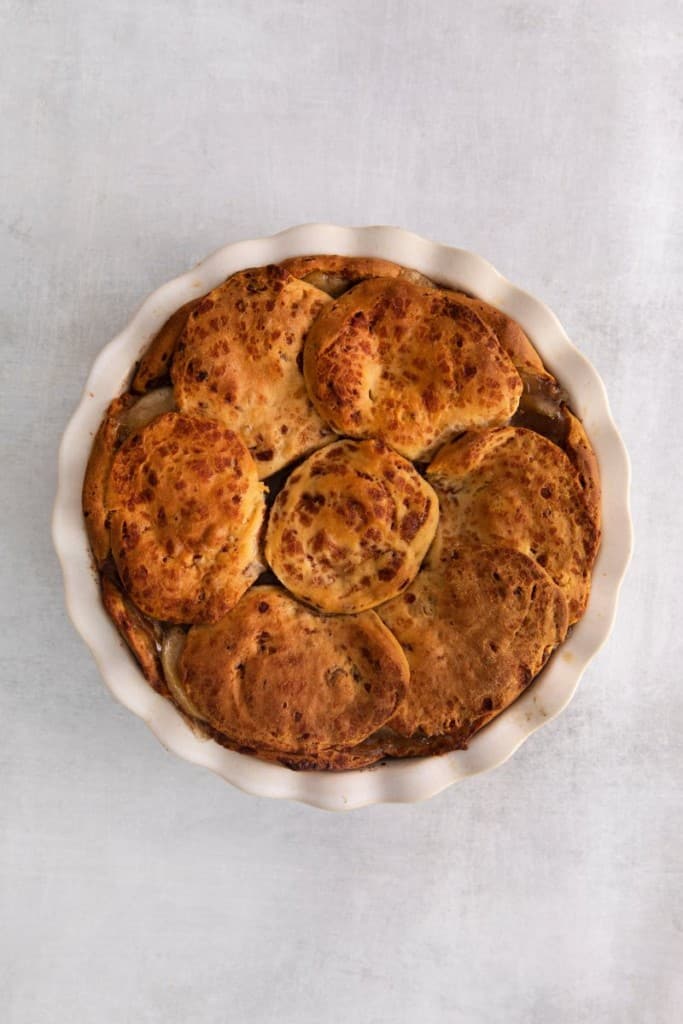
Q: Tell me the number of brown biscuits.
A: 7